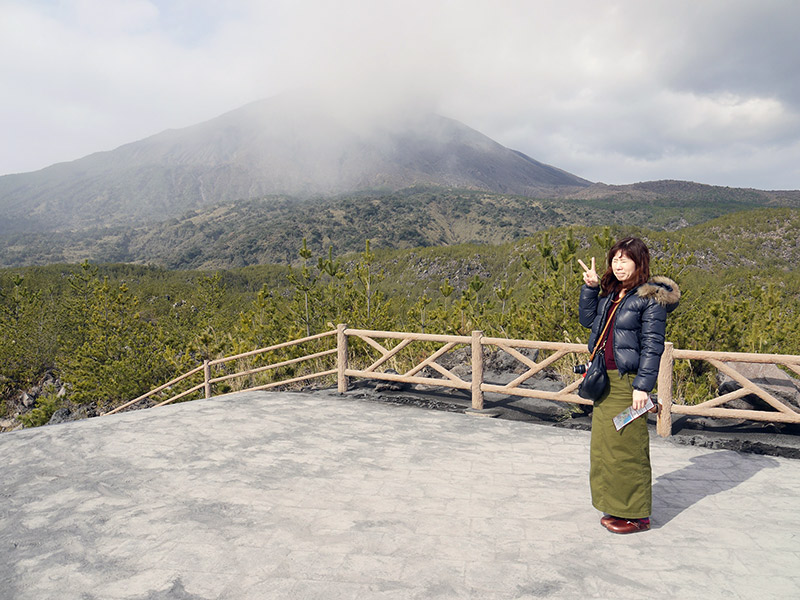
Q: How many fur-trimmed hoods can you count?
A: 1